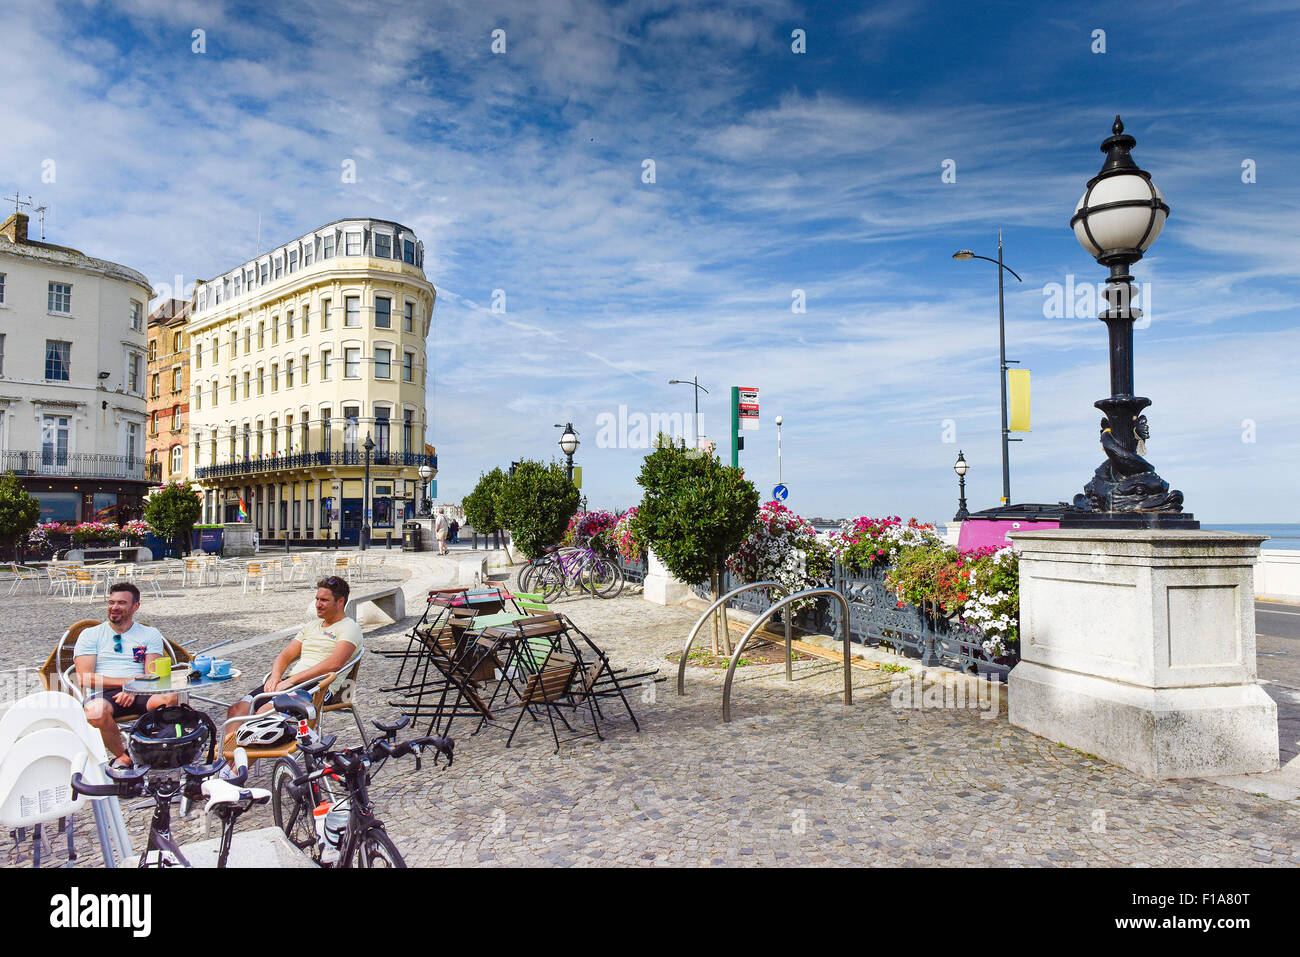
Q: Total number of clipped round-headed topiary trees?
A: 5